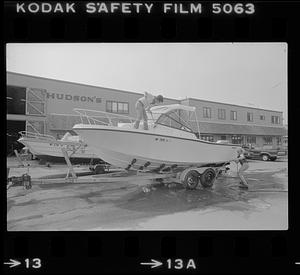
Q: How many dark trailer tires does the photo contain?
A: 2